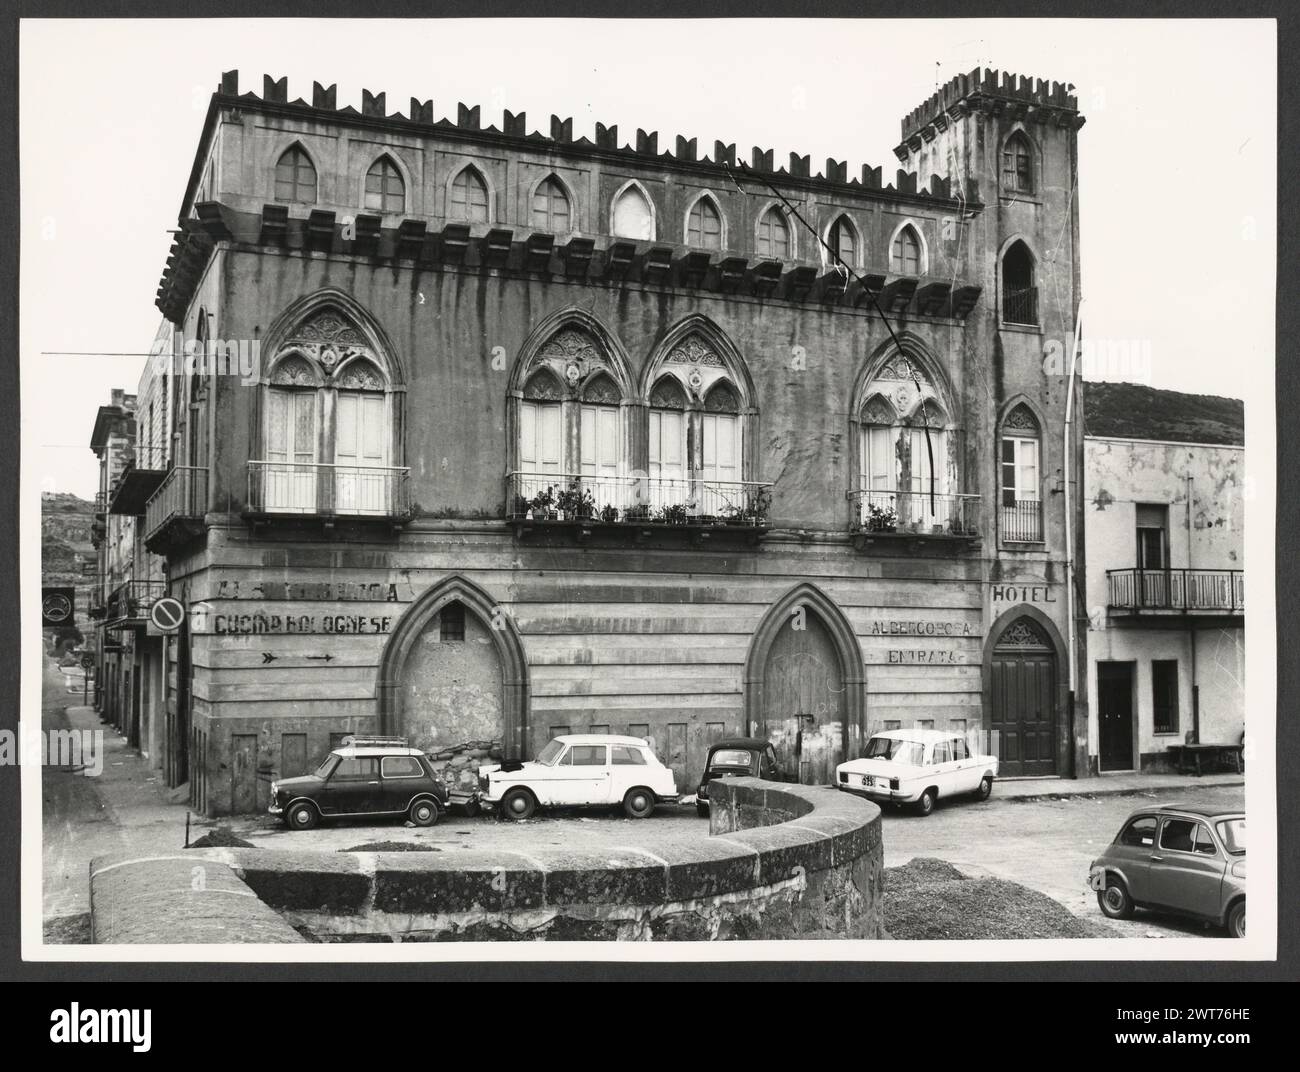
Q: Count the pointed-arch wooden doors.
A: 2